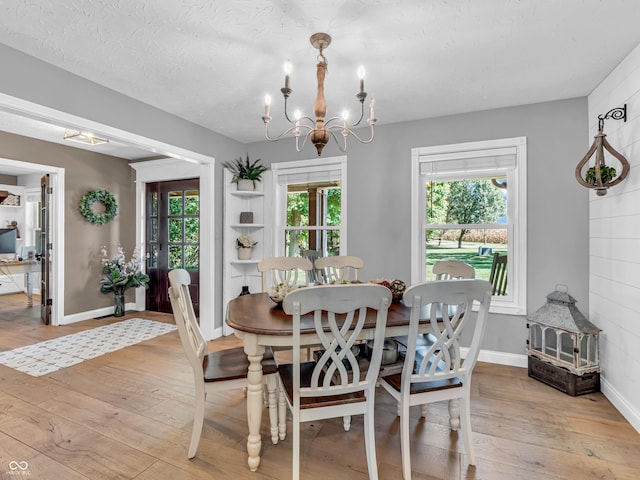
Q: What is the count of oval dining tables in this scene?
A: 1